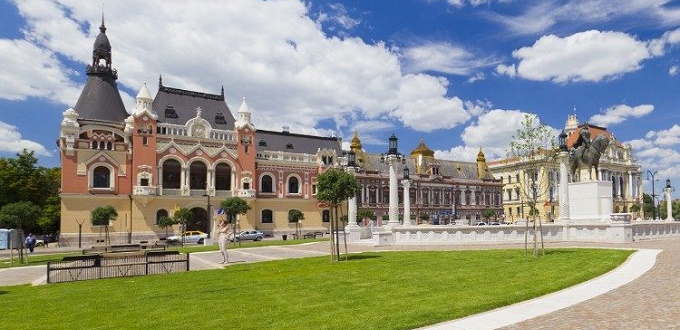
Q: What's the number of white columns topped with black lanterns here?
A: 5